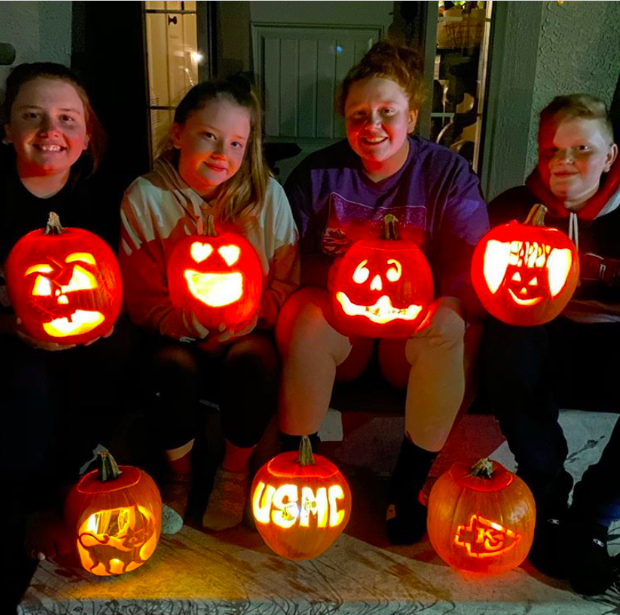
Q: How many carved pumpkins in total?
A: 7